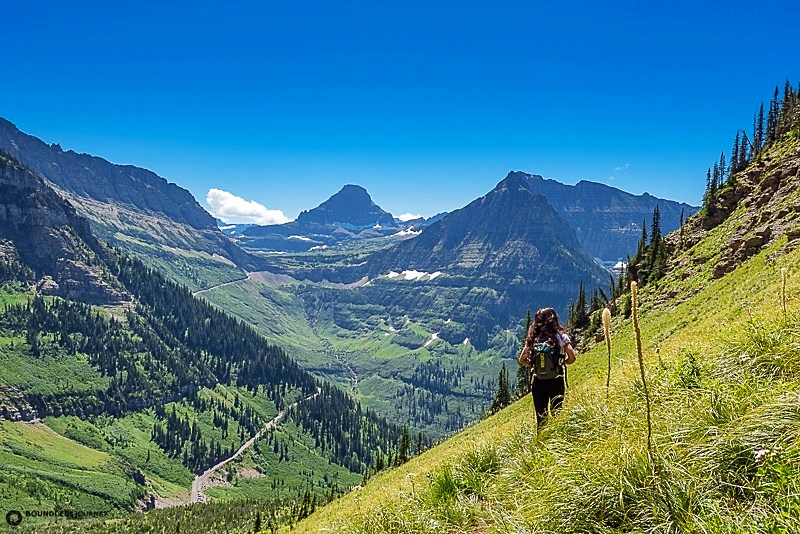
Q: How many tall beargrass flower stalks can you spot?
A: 3